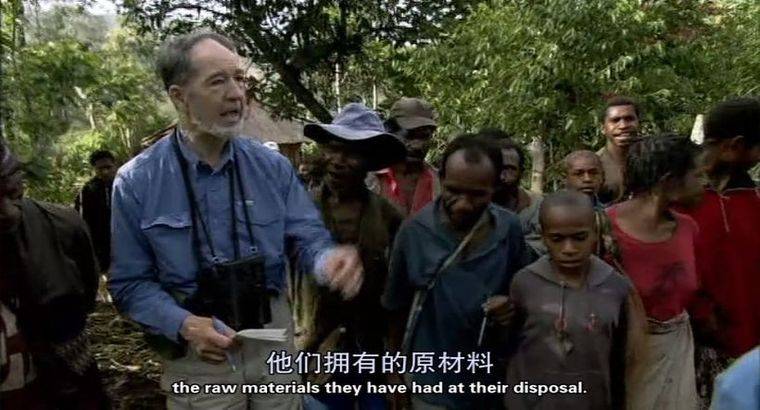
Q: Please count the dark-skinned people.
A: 11